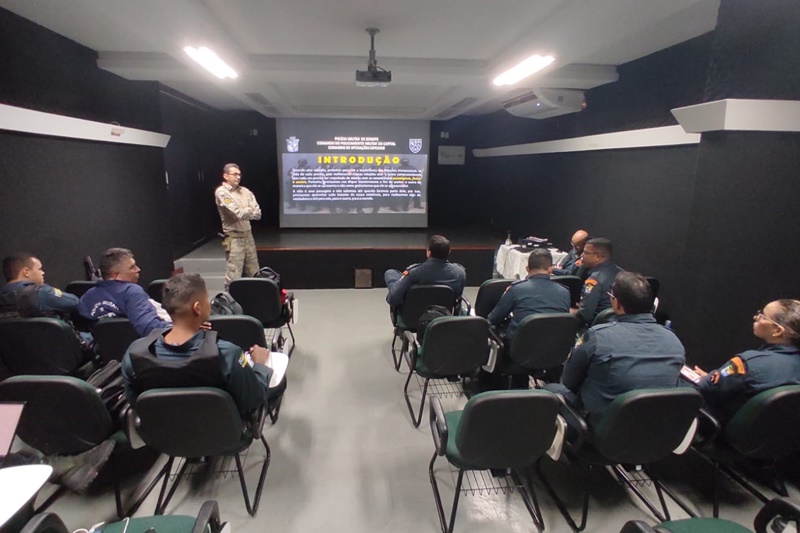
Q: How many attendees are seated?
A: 9